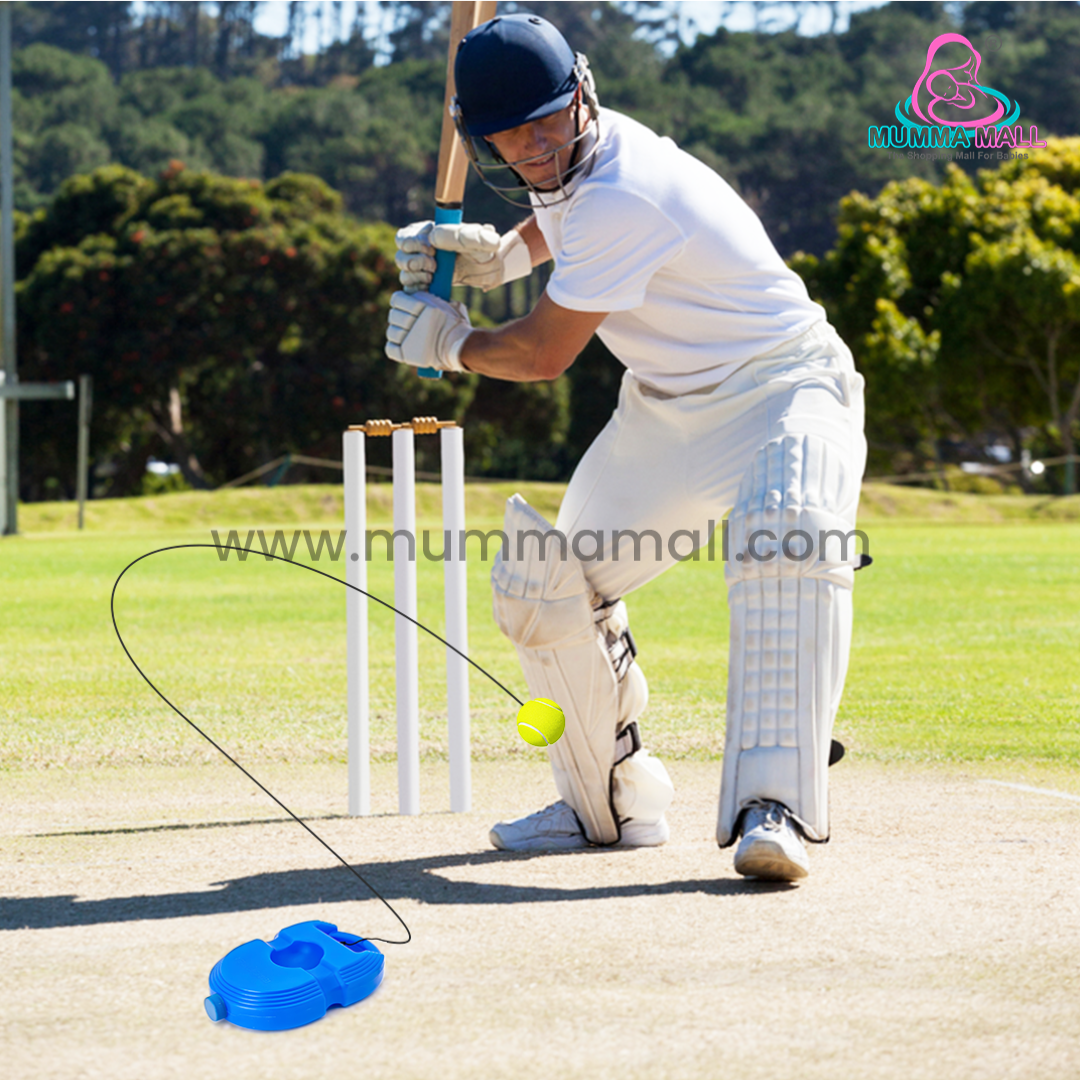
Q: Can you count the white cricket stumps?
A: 3